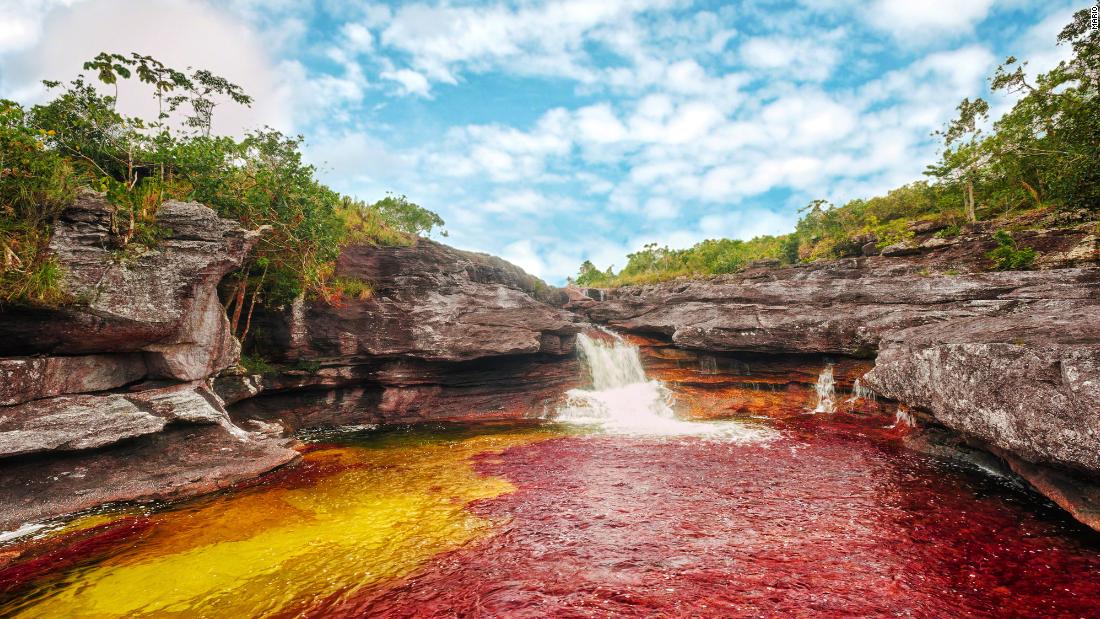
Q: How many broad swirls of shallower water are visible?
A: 1